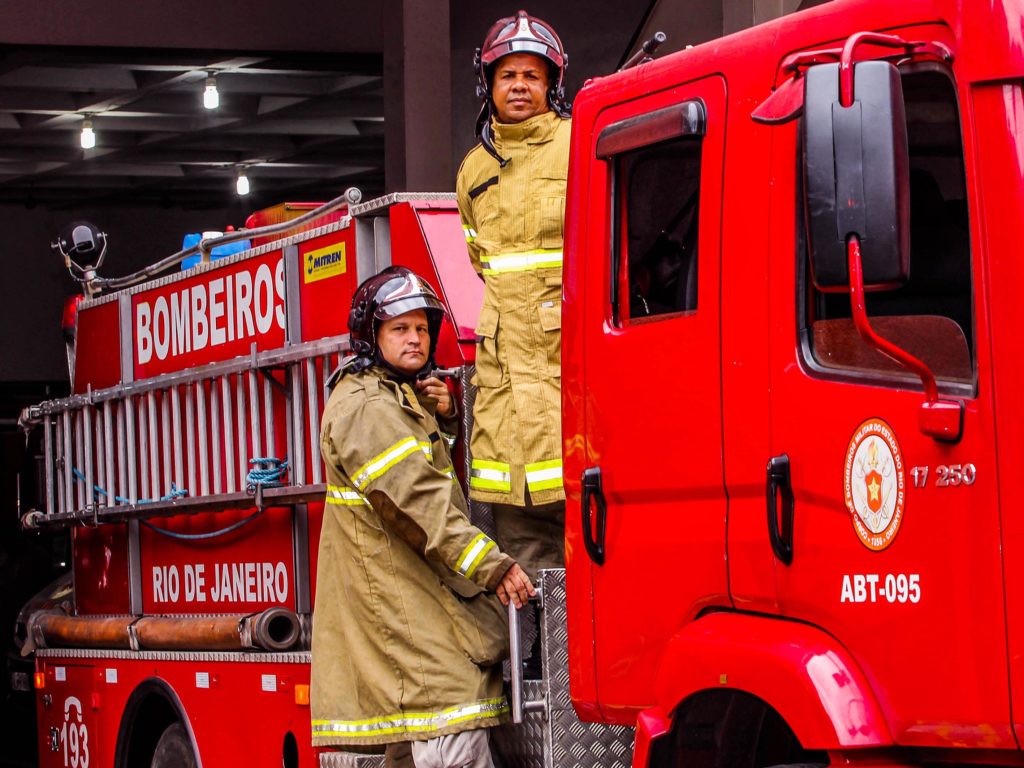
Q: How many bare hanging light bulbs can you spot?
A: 3